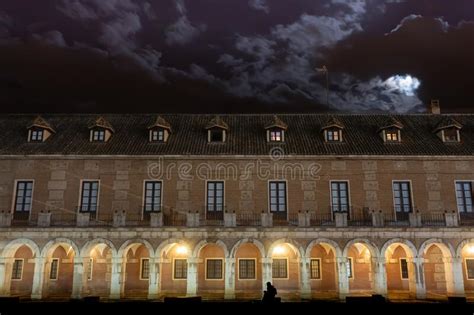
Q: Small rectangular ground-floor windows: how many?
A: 12